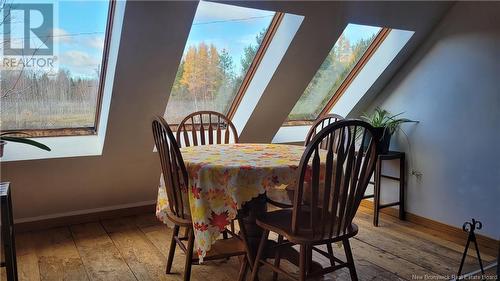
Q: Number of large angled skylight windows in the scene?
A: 3